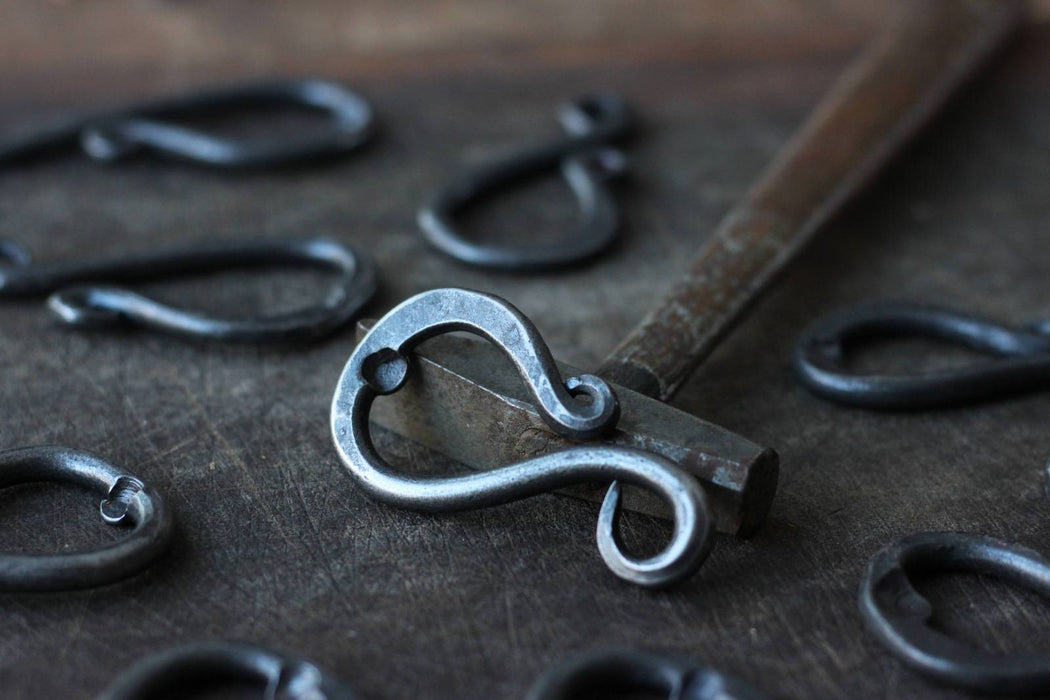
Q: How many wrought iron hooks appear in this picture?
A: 9